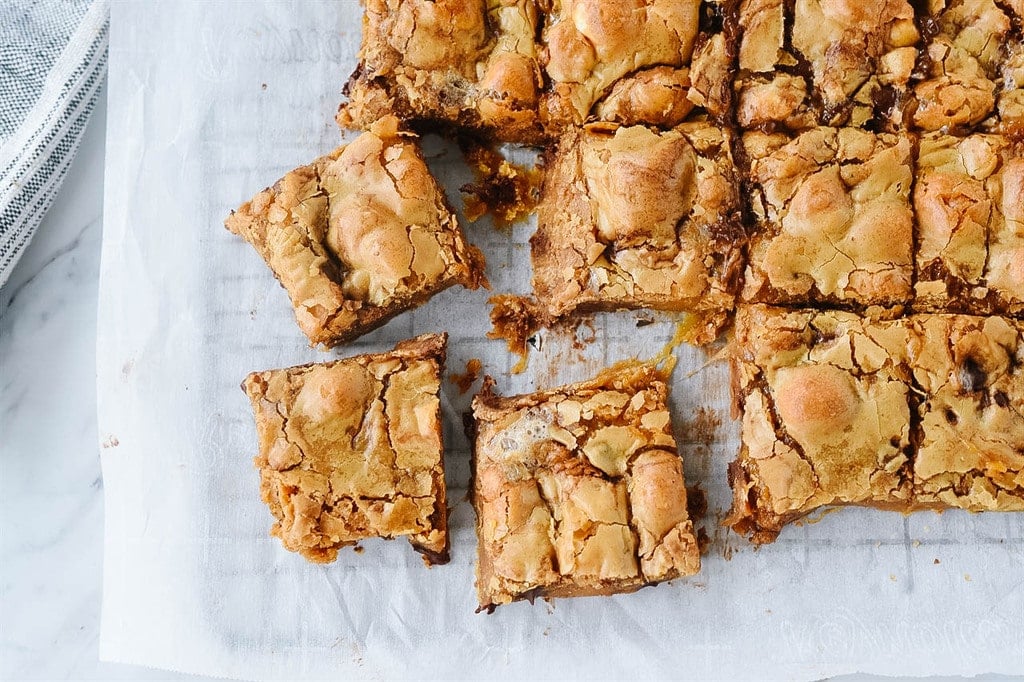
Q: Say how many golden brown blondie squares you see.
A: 12